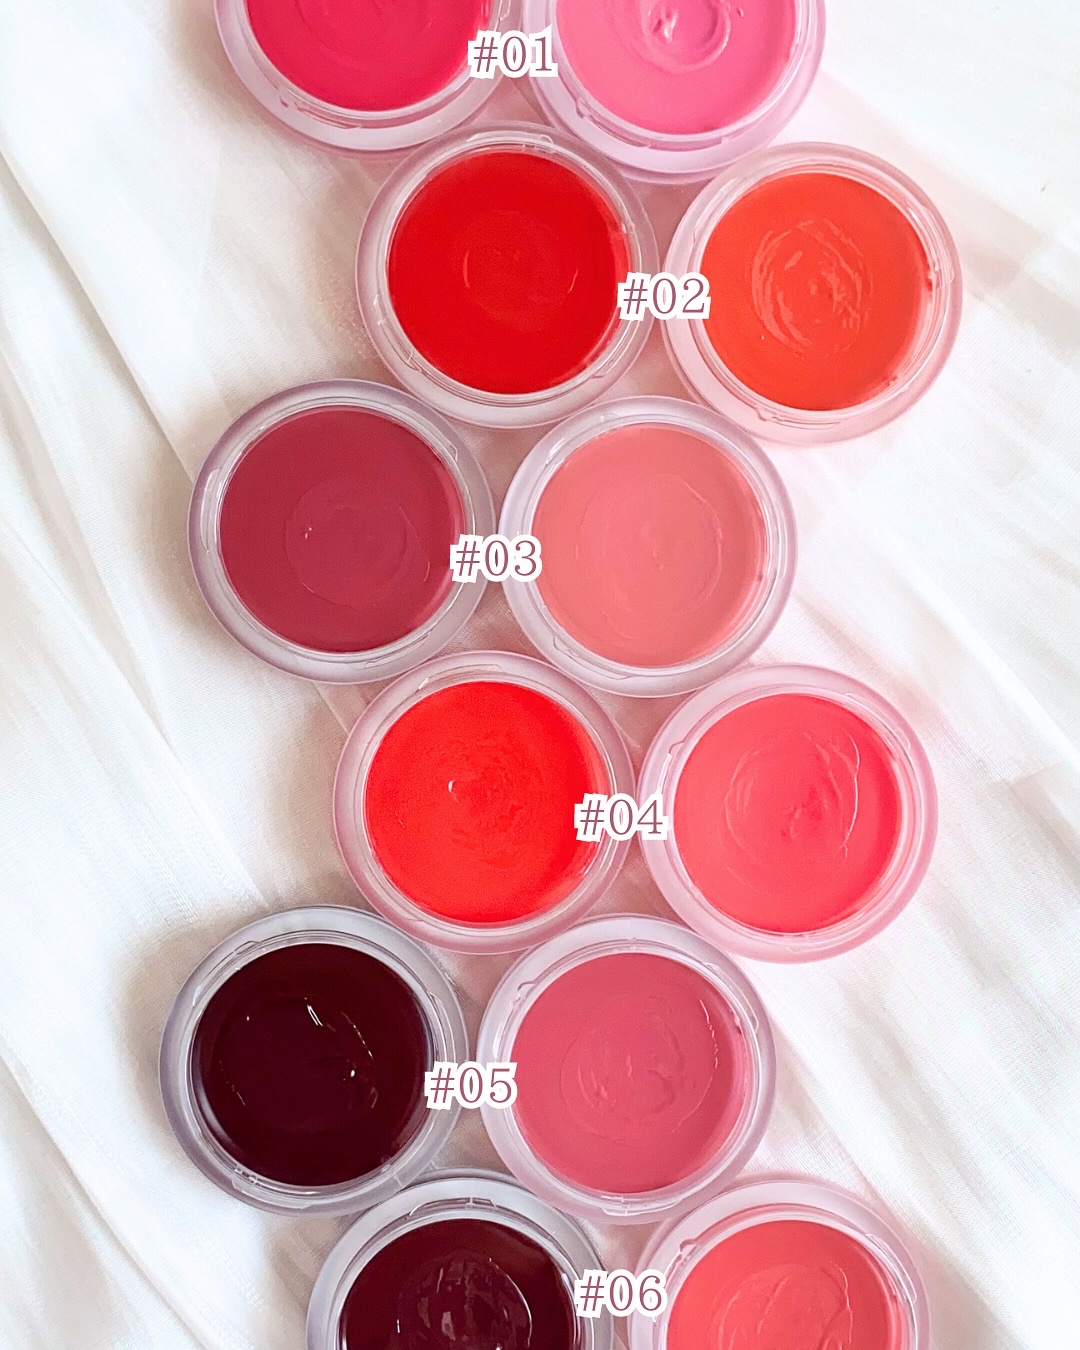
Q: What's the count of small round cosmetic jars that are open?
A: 12